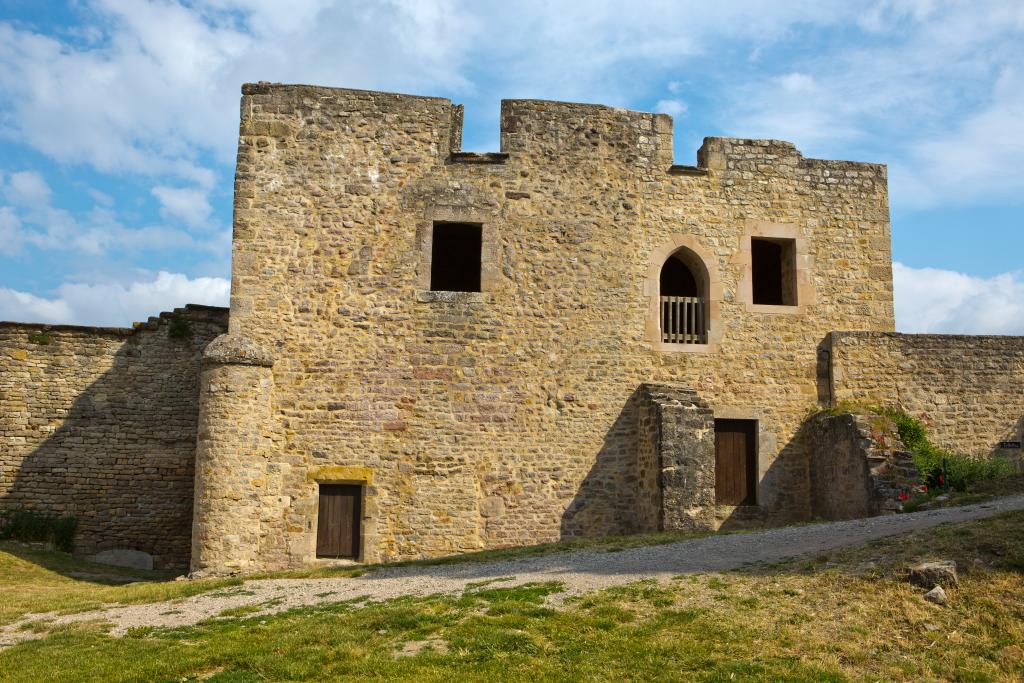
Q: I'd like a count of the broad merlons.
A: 3